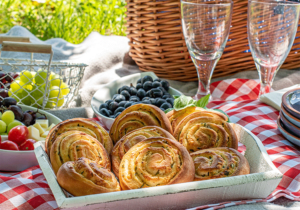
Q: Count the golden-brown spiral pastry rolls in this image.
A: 9